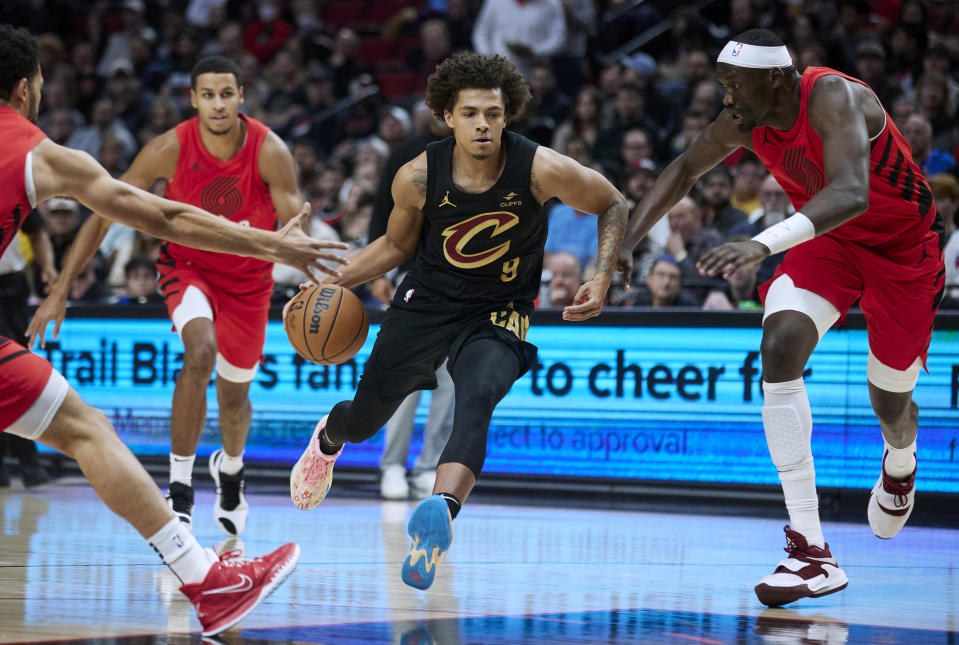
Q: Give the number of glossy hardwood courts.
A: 1